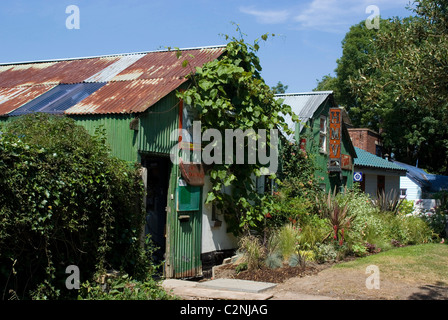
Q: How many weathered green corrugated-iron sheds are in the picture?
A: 2